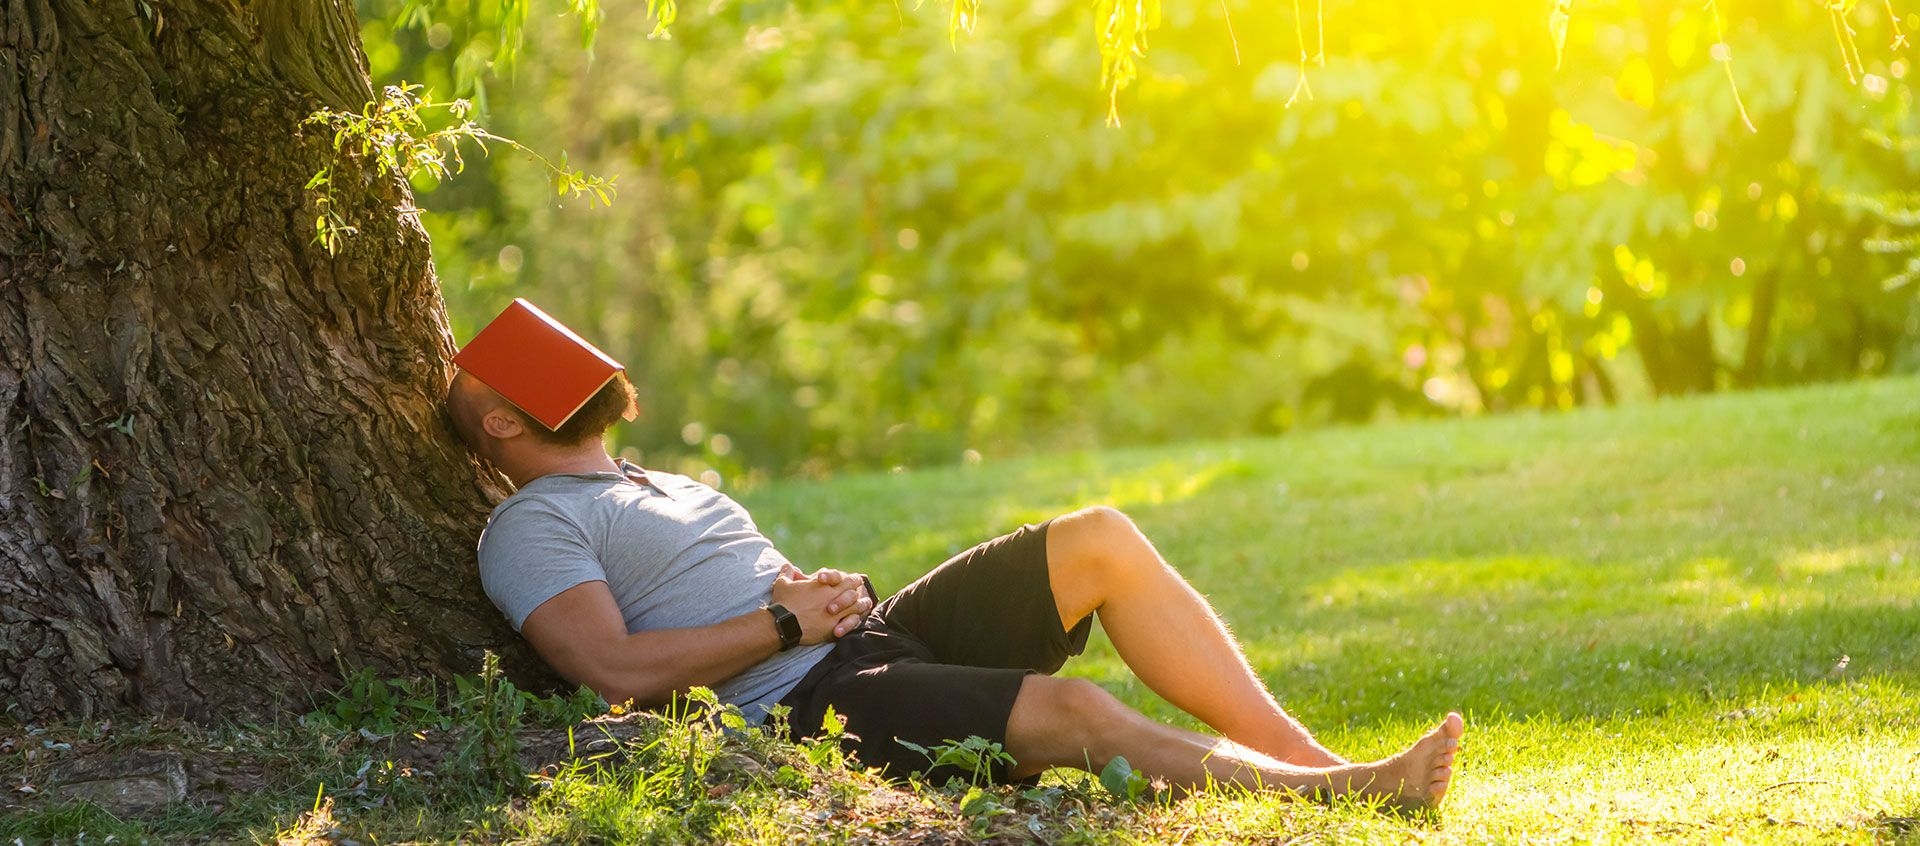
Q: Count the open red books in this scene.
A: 1